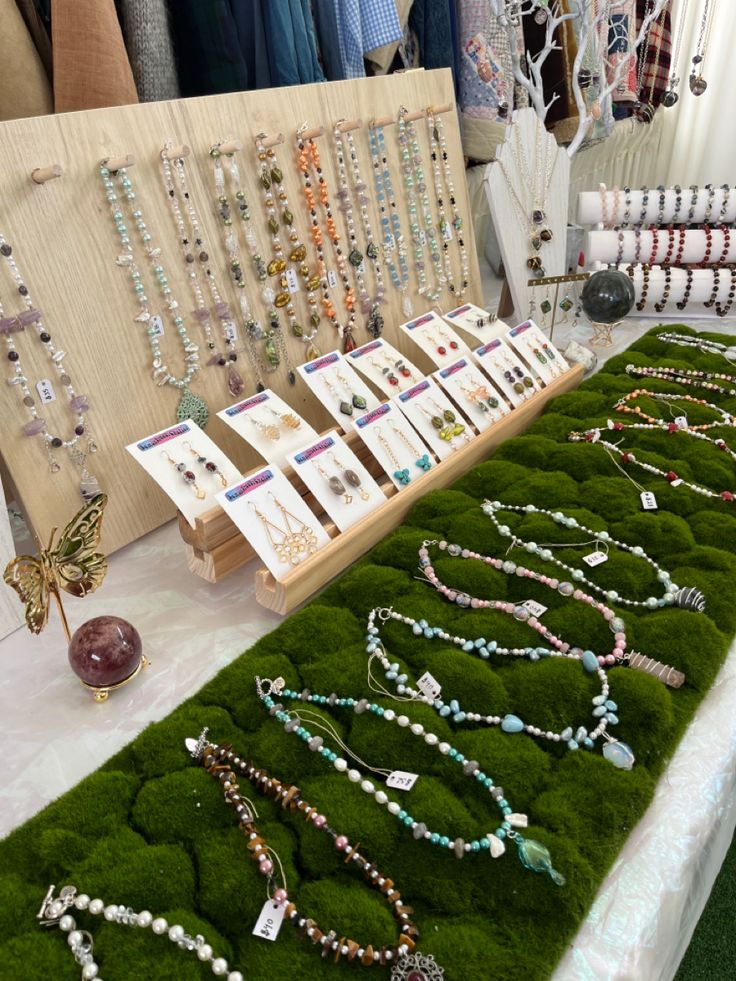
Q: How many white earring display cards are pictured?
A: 13